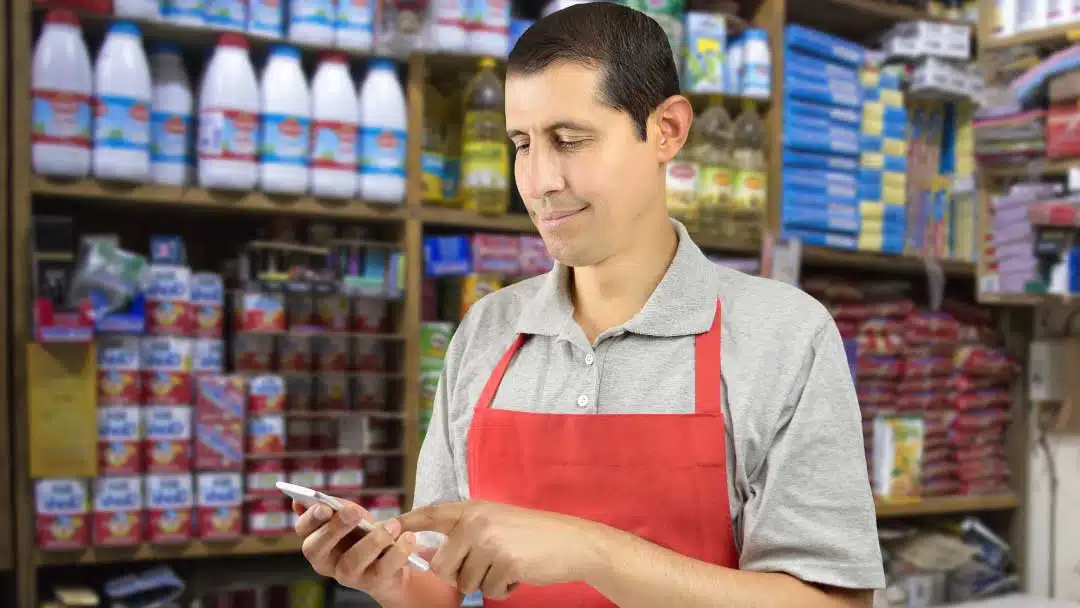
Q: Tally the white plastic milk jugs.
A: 7